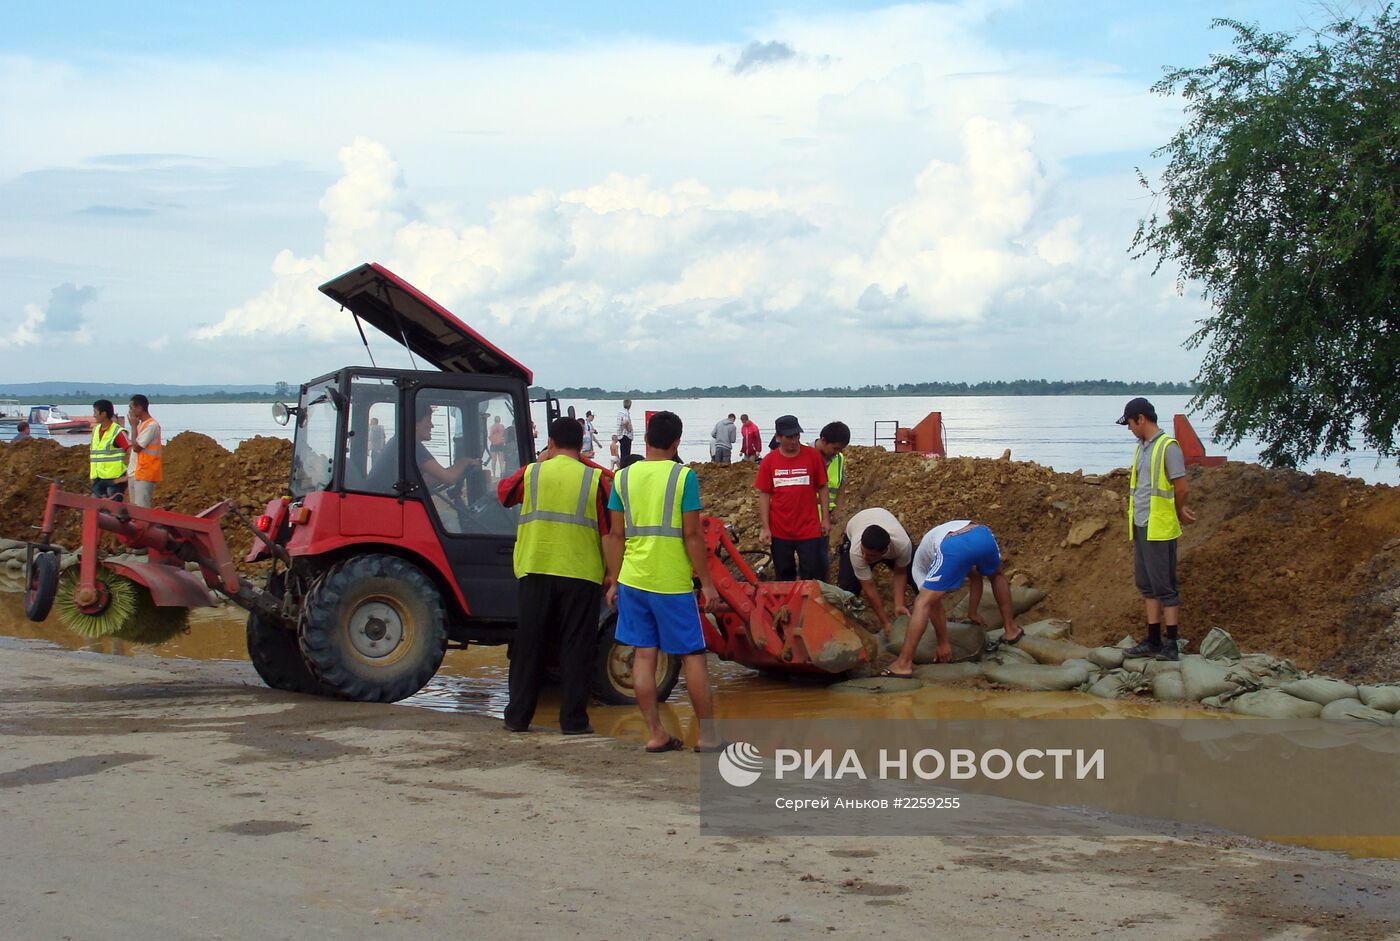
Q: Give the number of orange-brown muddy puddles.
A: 1